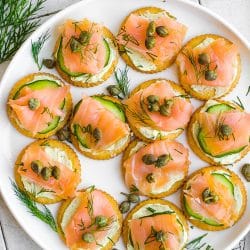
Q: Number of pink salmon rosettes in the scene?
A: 12